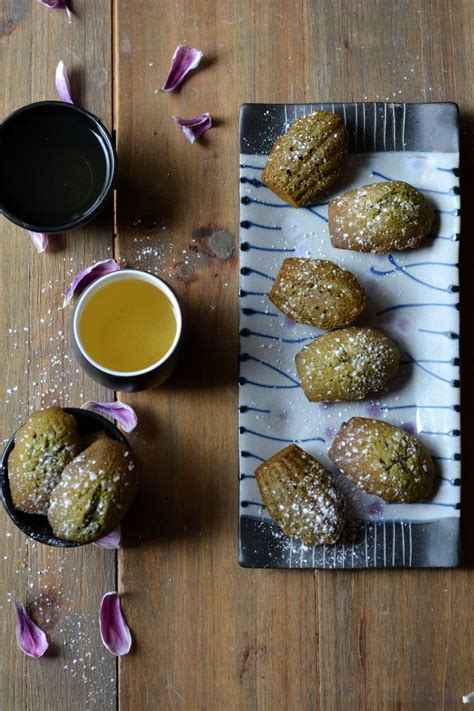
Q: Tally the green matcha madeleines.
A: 8